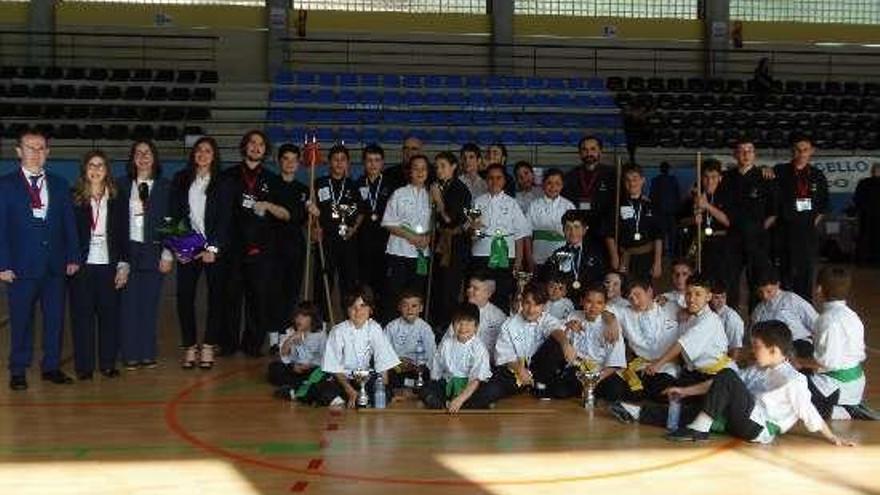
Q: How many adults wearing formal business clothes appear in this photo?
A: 4